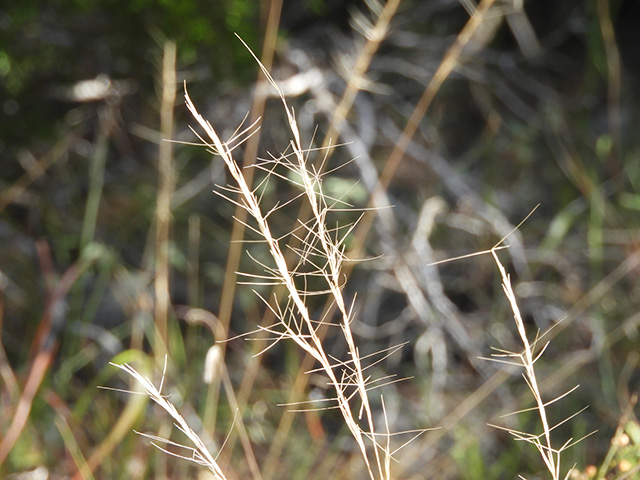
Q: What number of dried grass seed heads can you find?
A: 4